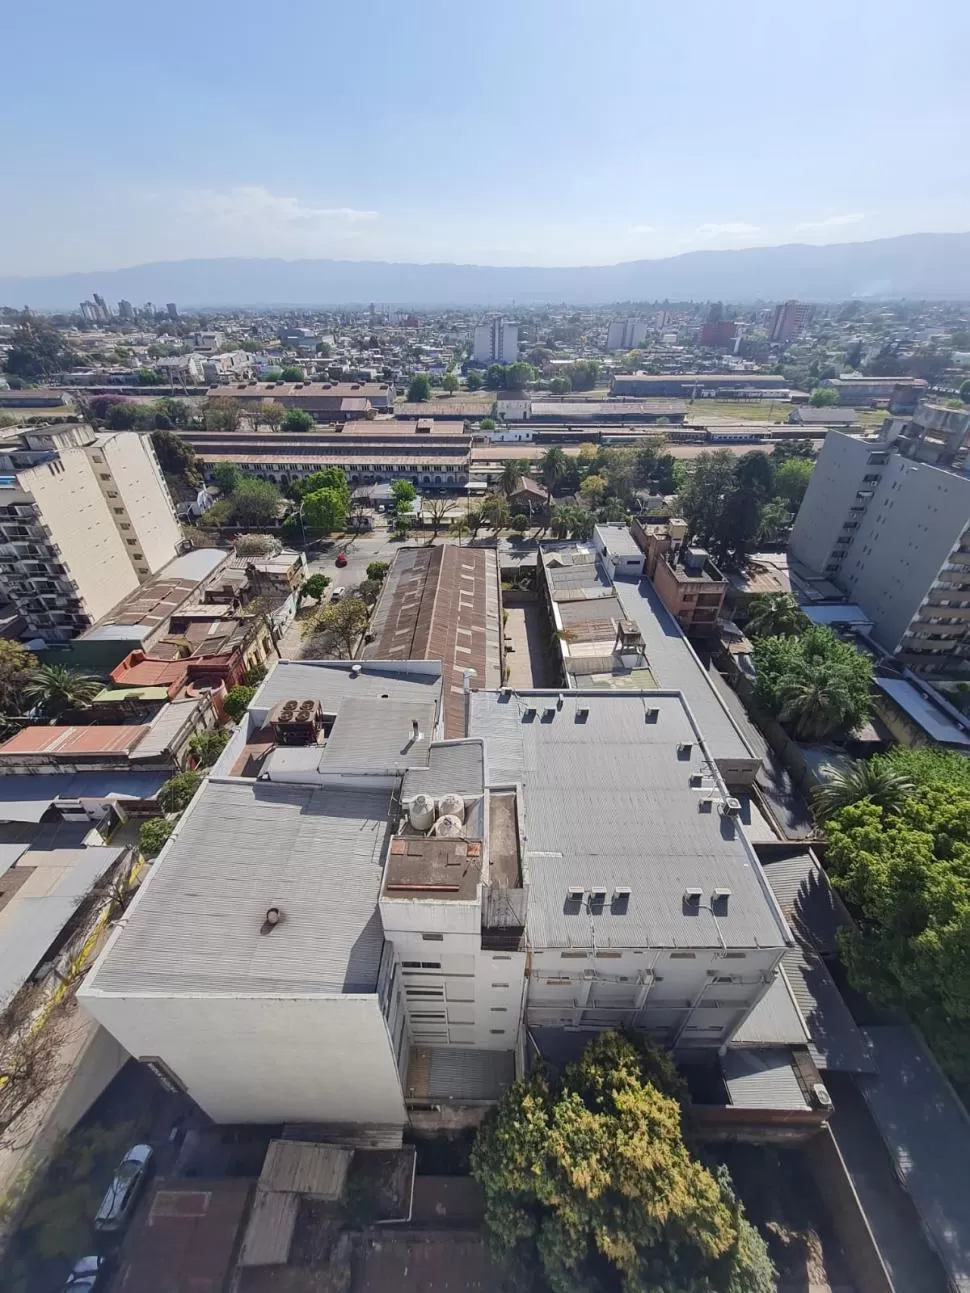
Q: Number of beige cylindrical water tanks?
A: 3